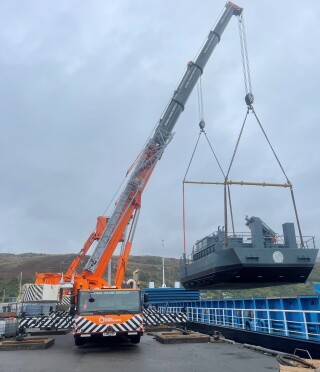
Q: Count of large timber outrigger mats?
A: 4